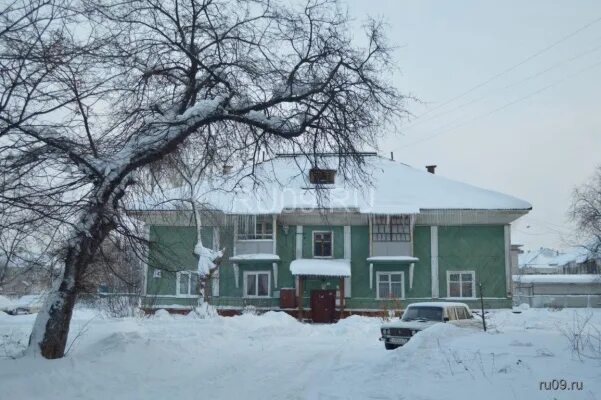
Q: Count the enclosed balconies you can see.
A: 2